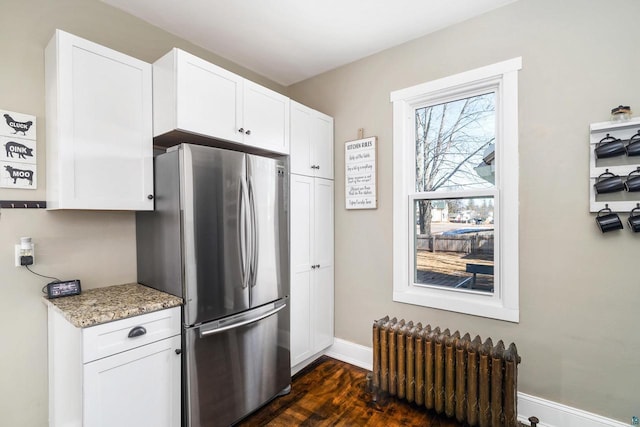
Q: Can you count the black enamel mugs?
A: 6